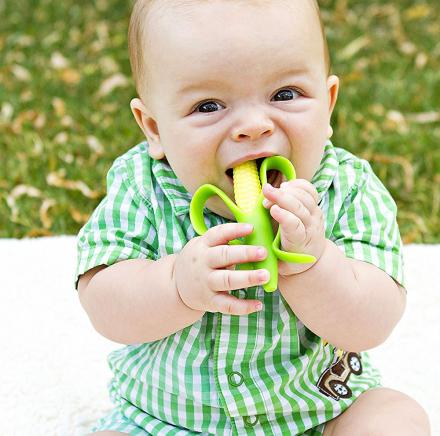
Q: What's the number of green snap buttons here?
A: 2